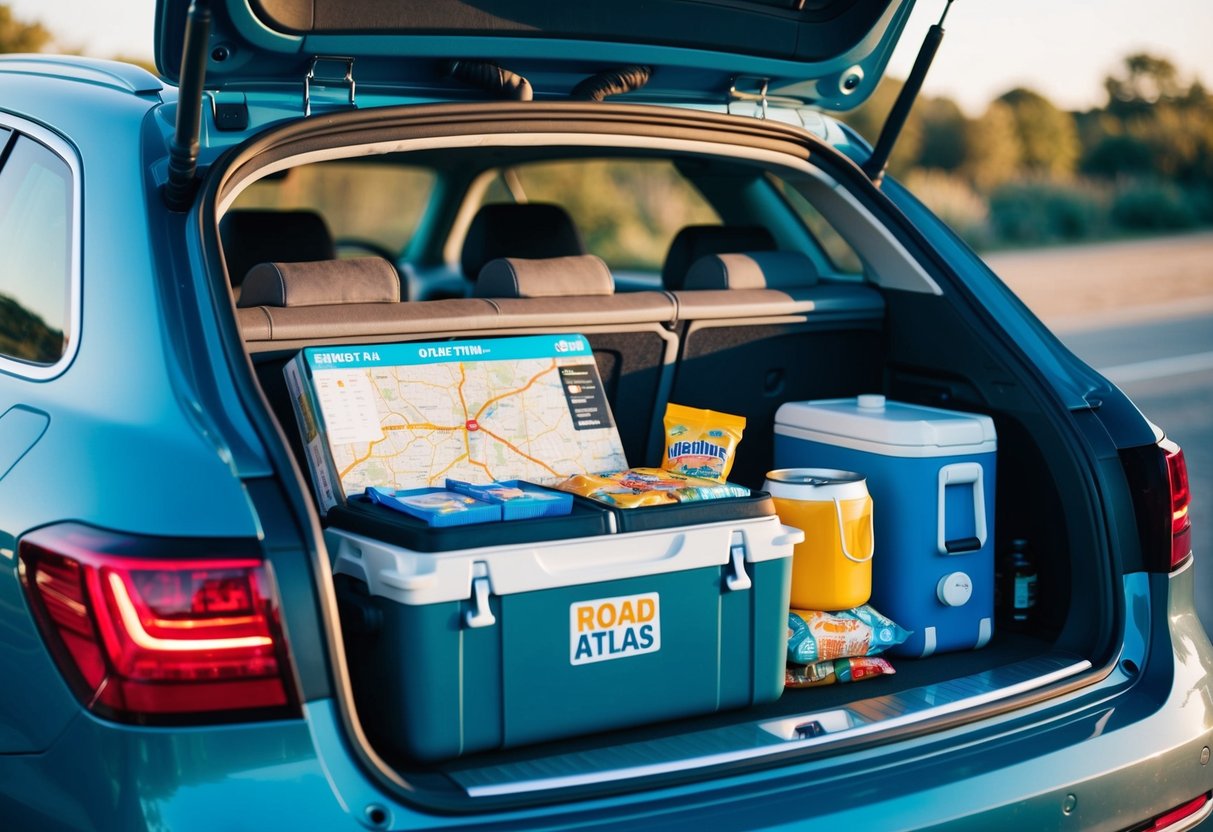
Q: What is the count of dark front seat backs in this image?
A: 3